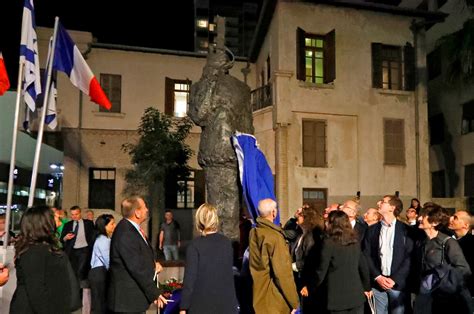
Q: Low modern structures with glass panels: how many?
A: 1